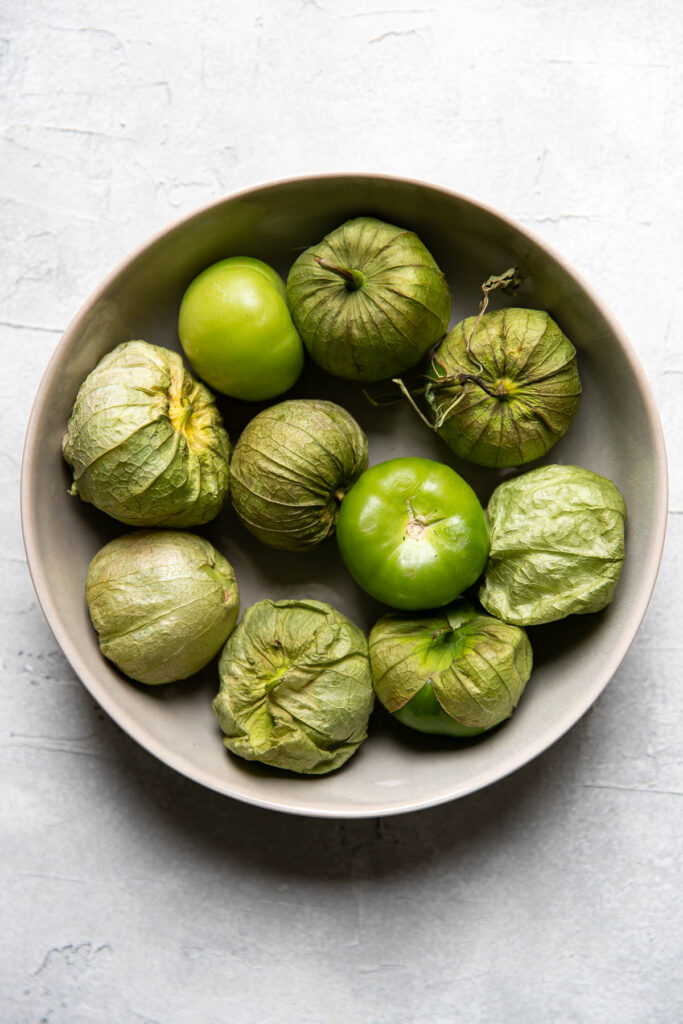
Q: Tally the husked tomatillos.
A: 2